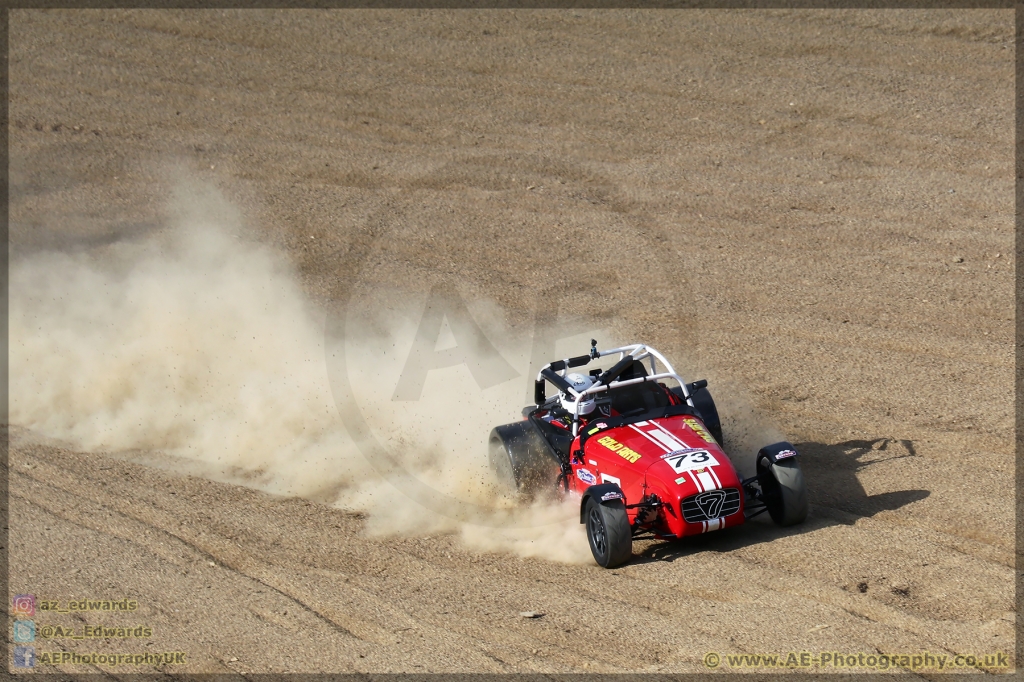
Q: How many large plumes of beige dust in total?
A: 1